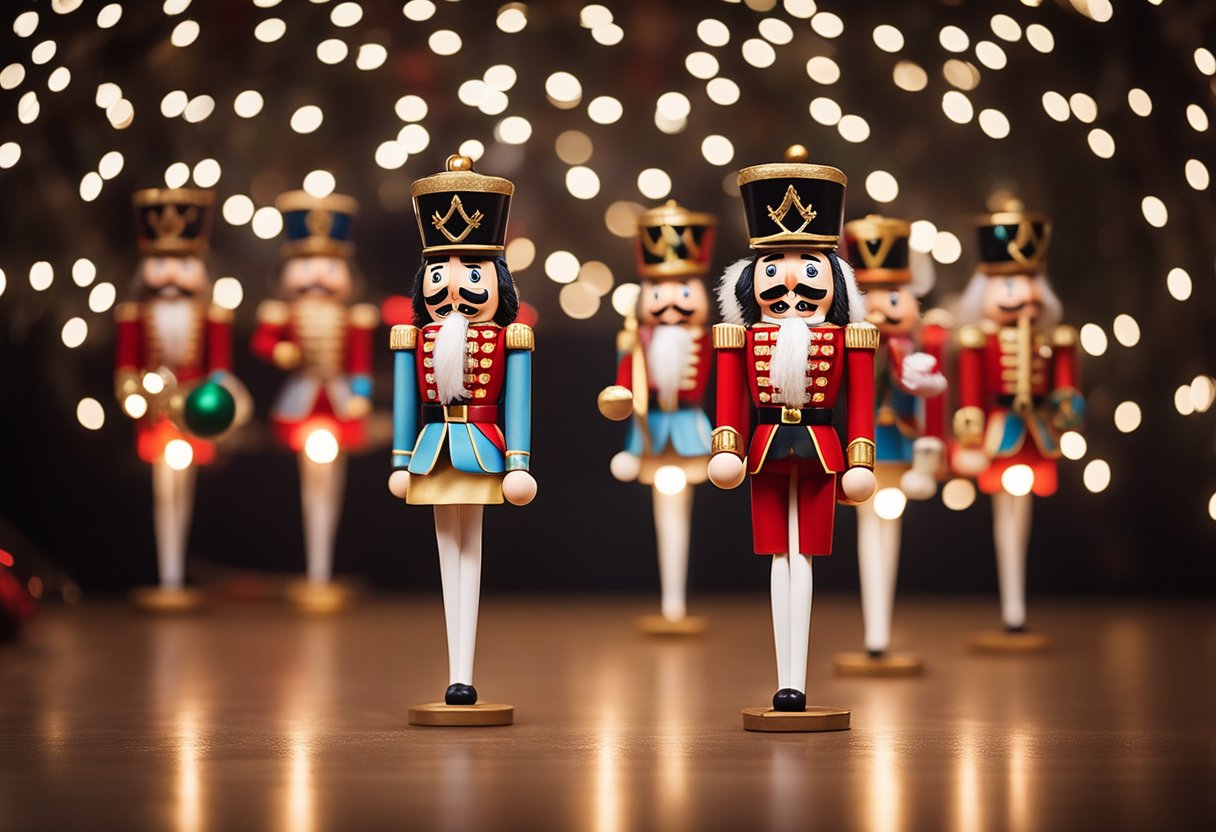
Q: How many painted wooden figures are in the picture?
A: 7